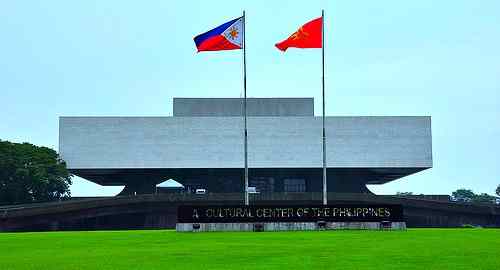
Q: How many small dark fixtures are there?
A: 4